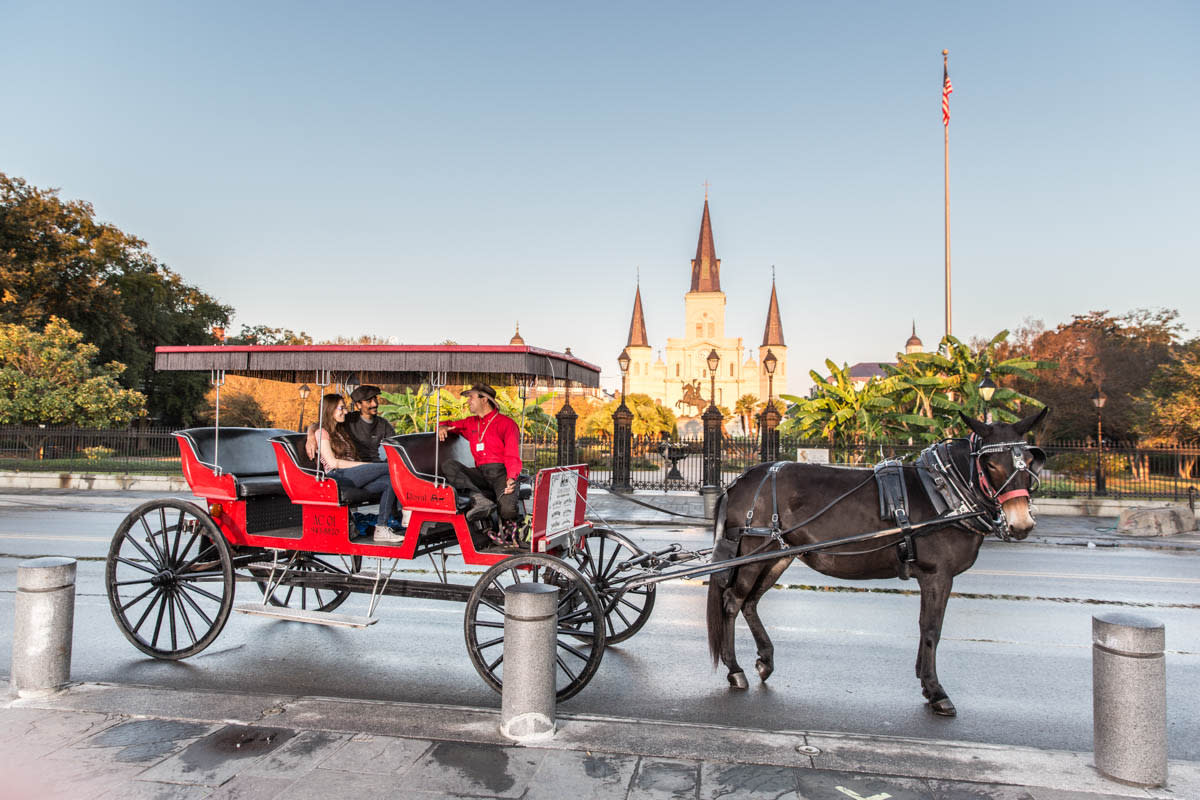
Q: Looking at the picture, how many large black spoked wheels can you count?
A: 4